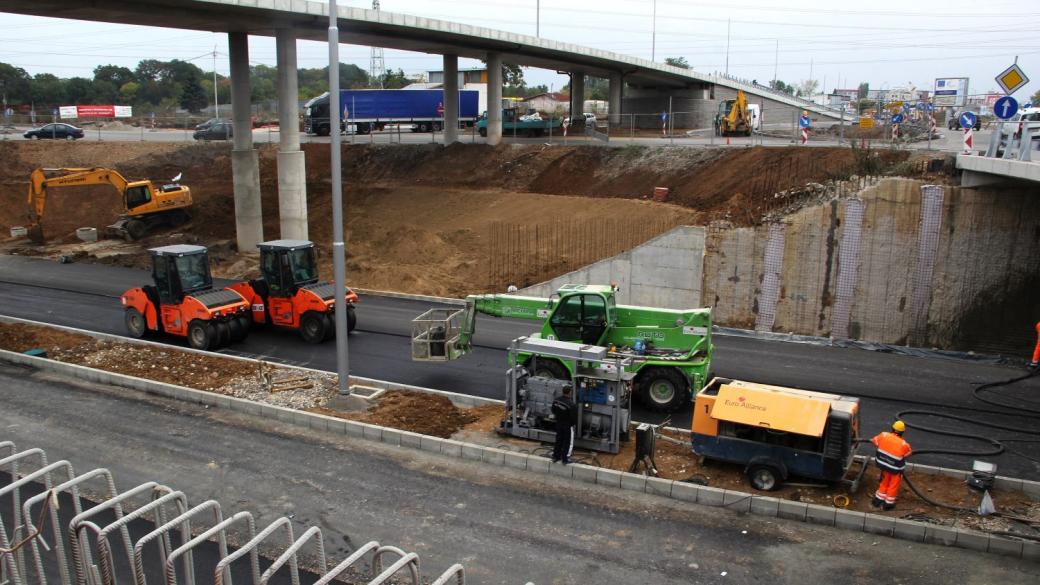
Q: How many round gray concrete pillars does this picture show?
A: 6